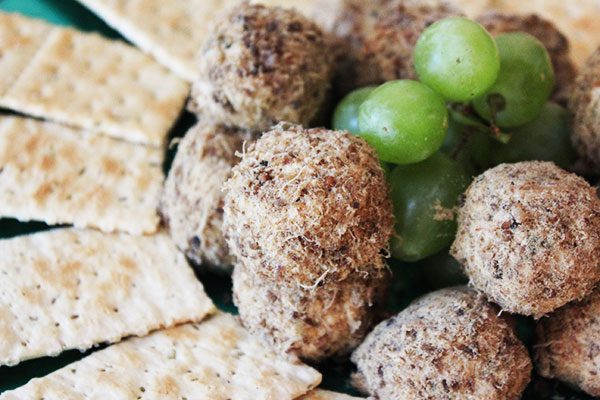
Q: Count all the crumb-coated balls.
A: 10